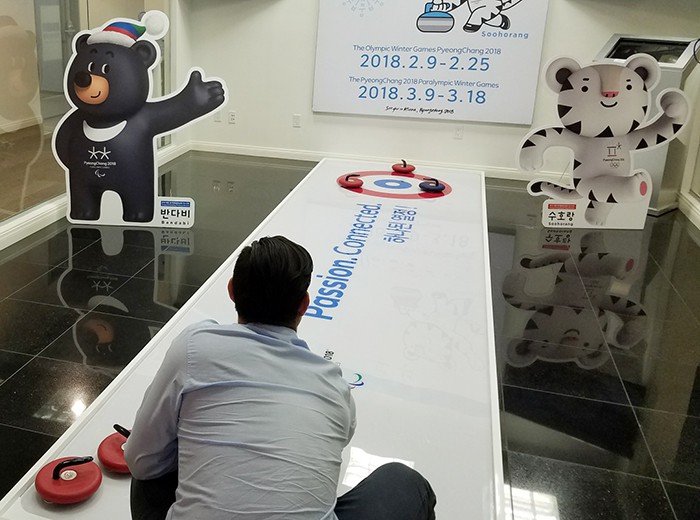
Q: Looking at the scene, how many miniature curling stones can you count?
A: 5